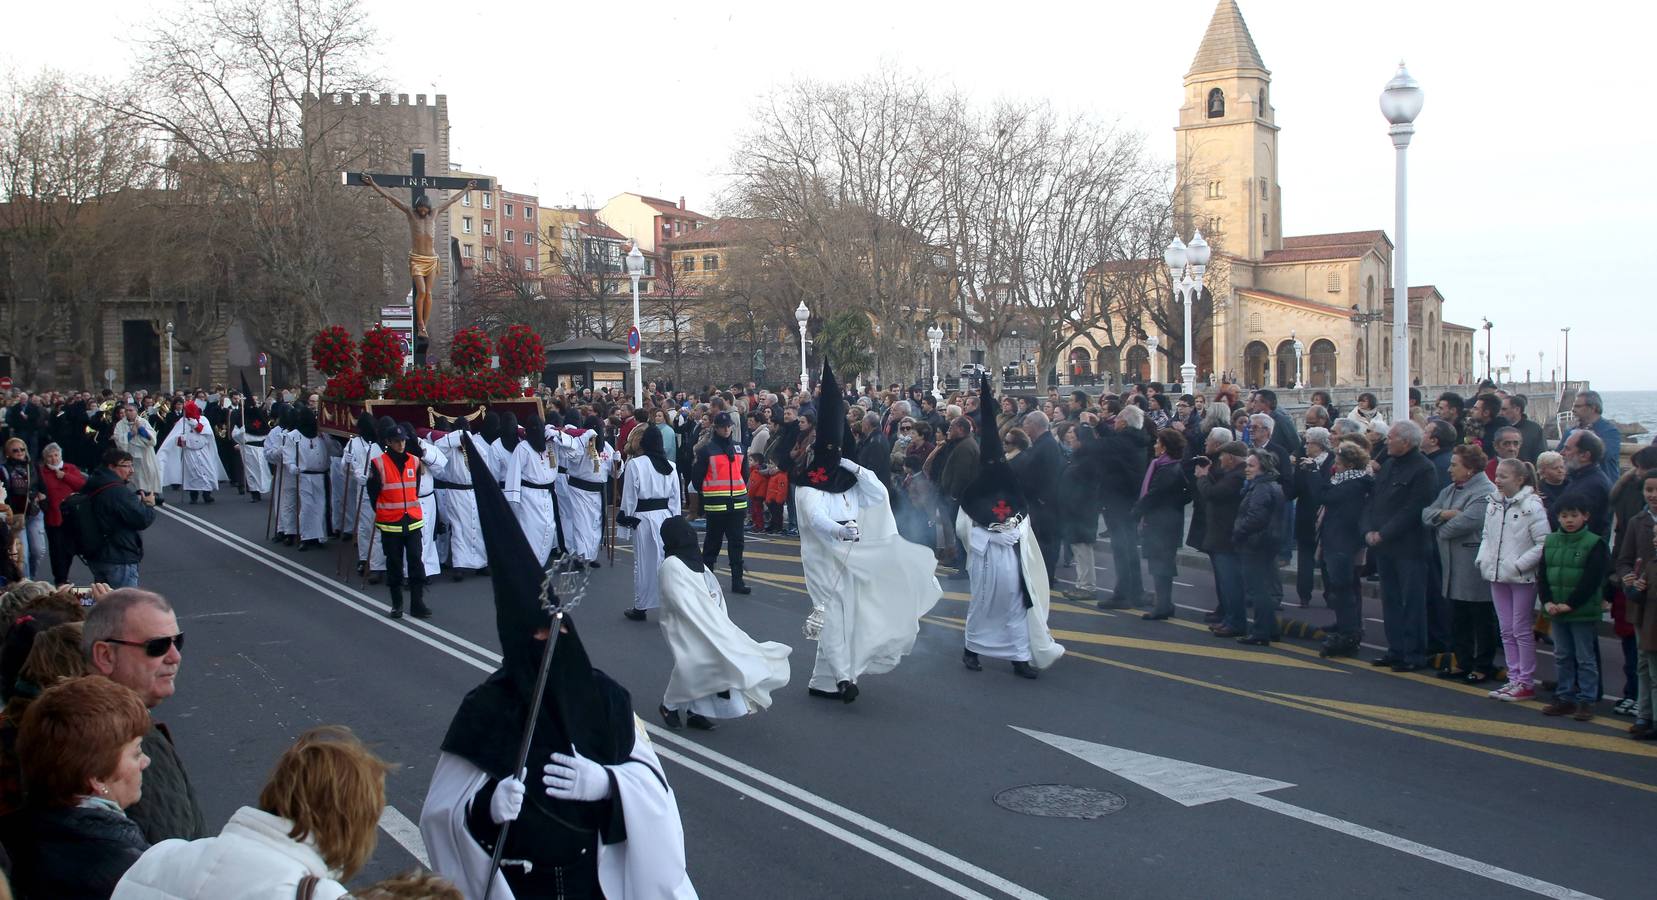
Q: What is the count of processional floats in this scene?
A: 1